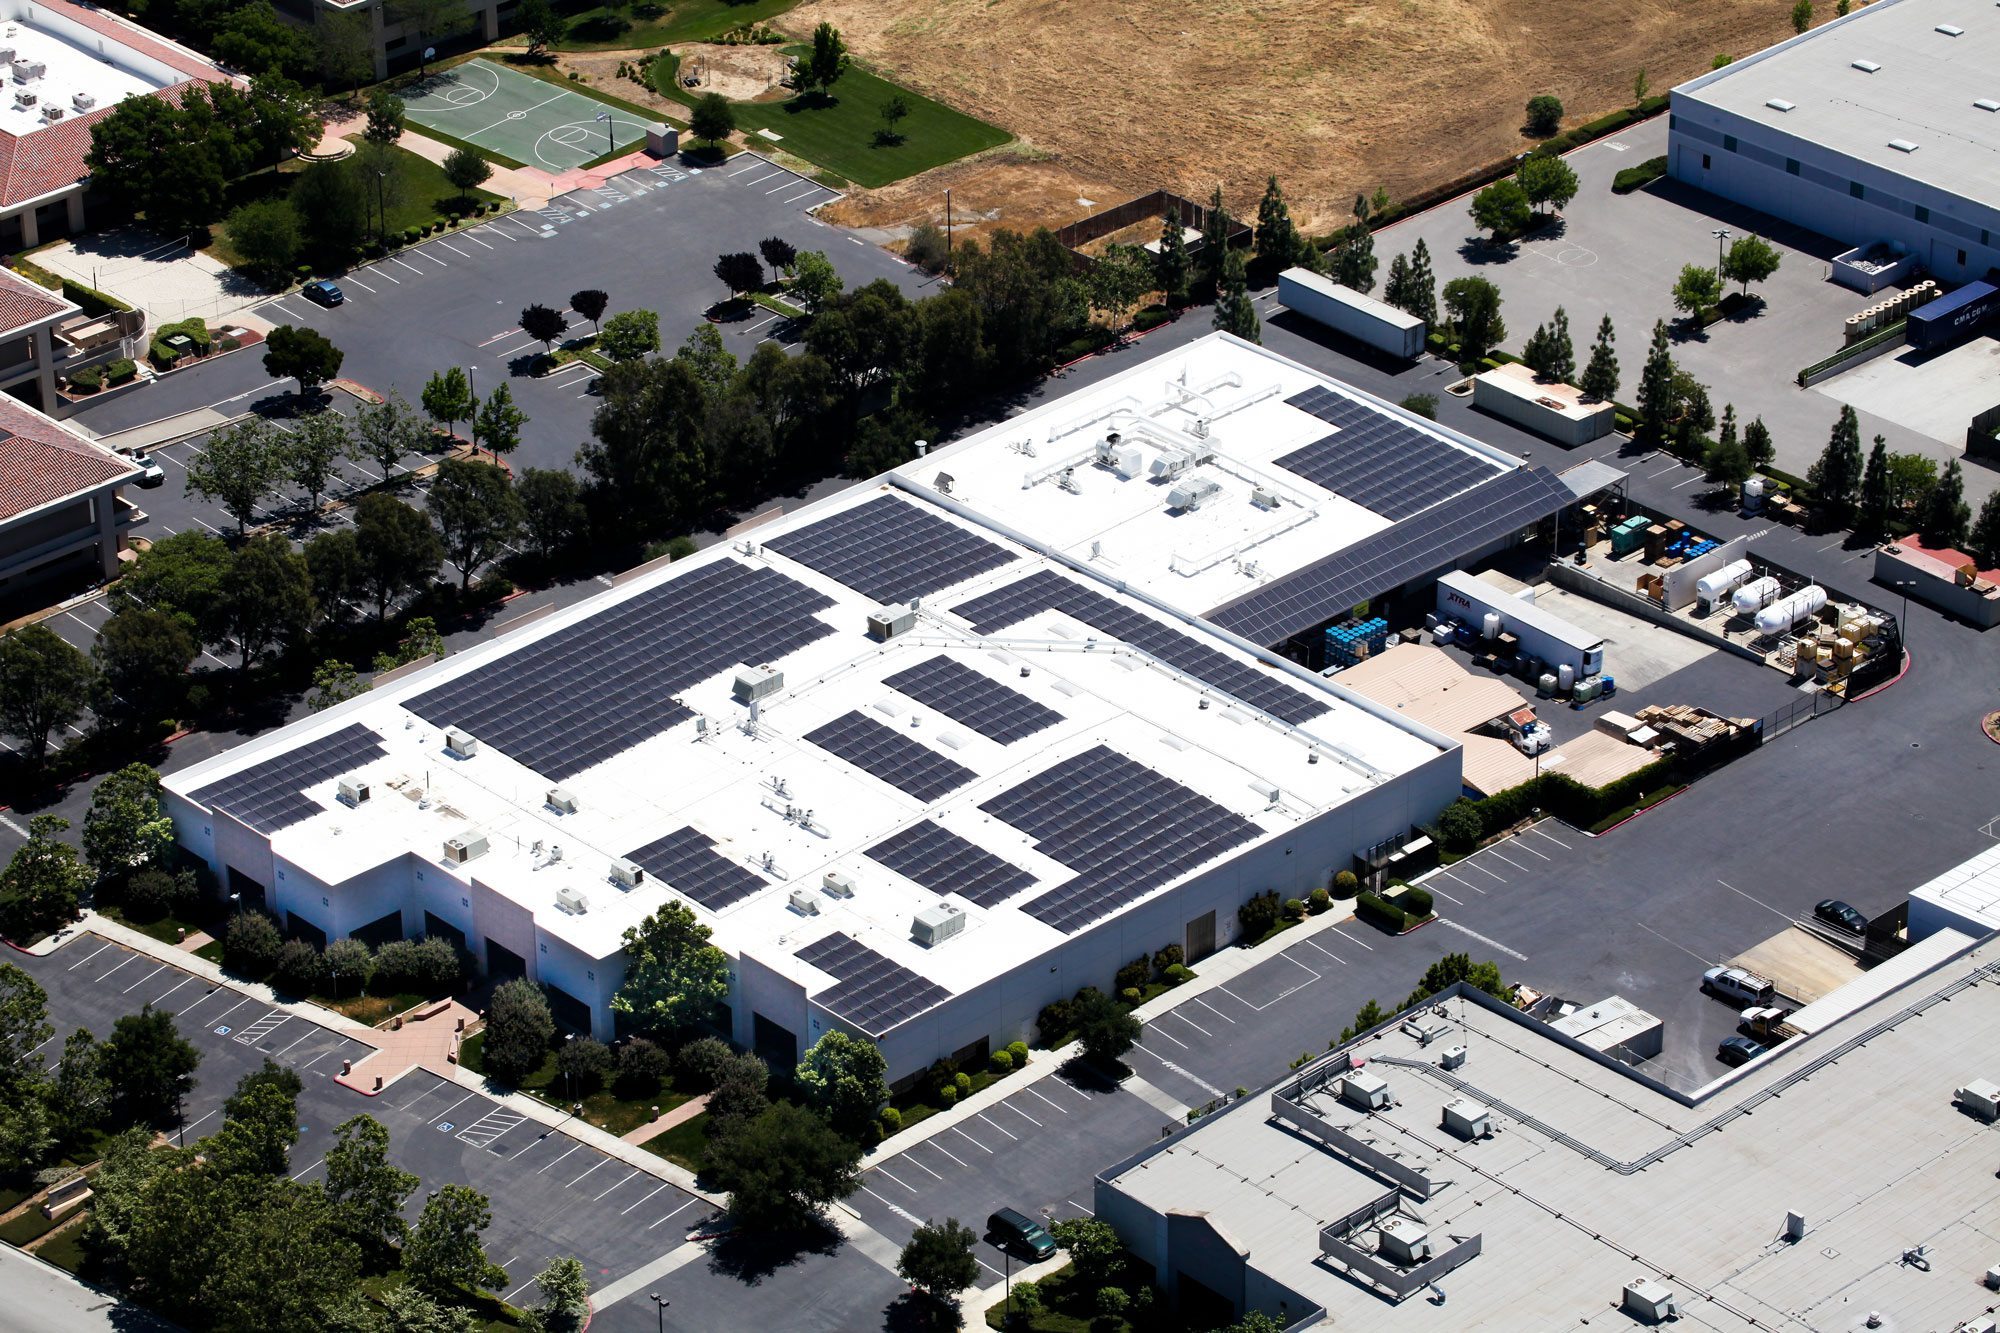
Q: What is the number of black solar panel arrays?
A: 12